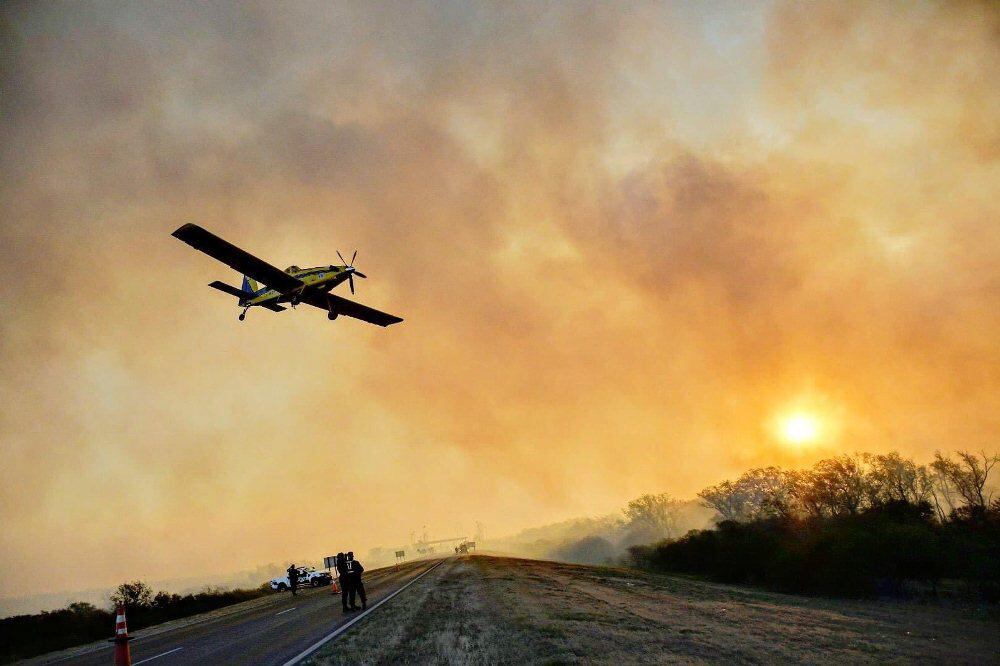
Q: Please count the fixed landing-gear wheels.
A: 3